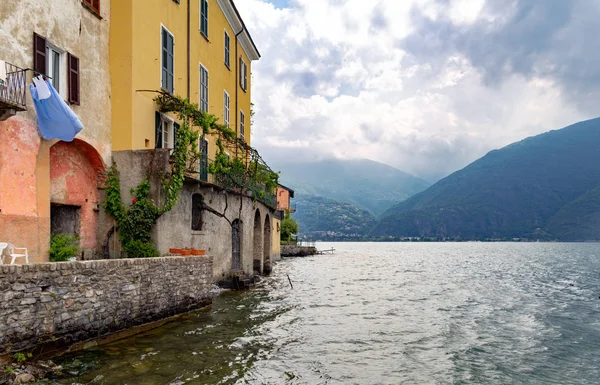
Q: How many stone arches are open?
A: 2